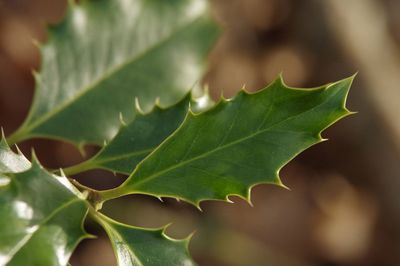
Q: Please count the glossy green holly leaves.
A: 5